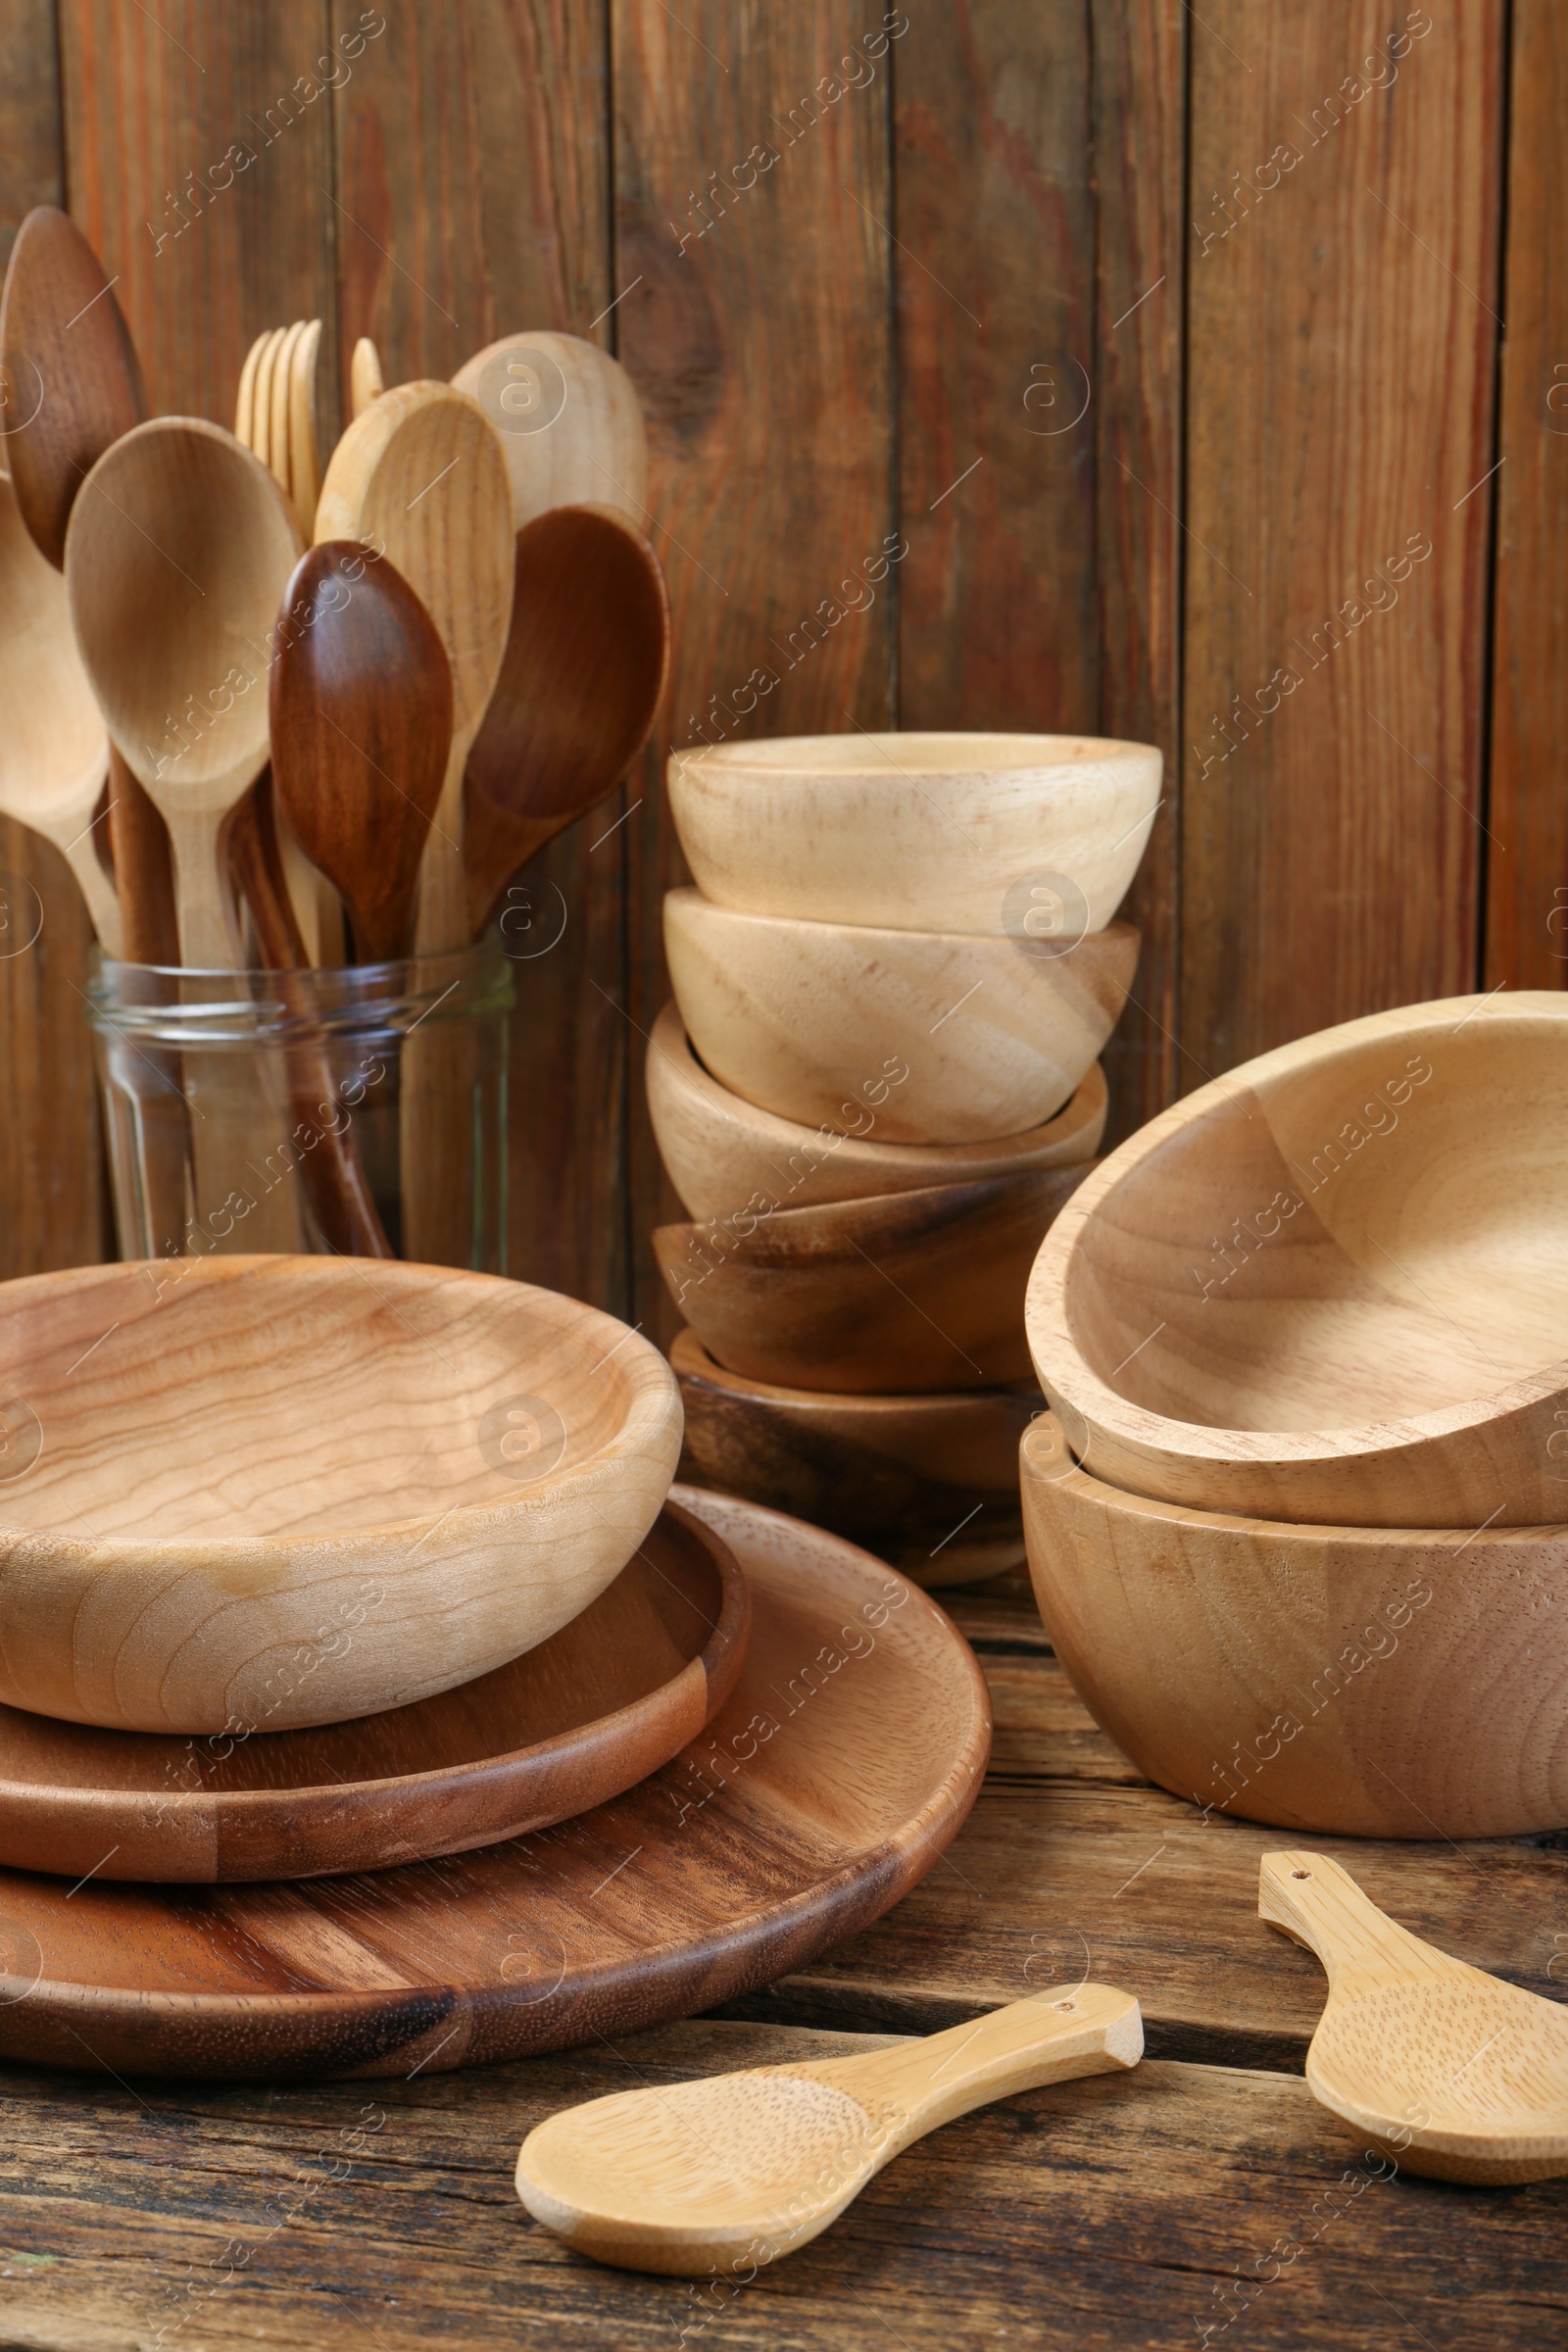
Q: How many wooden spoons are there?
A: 9